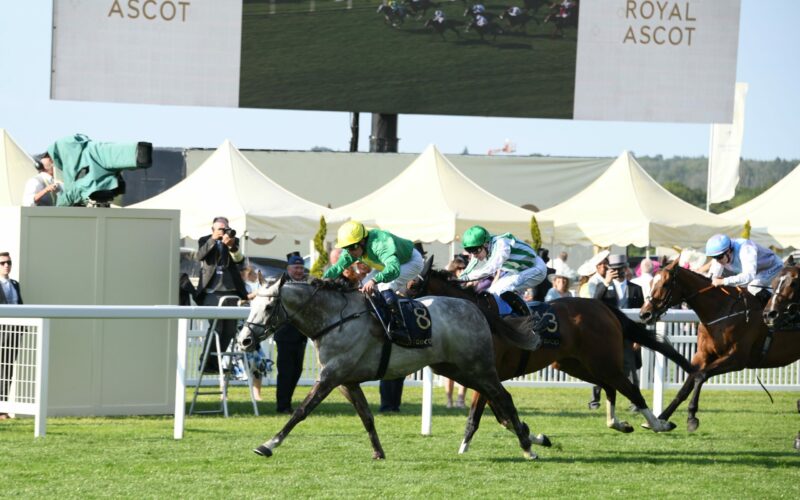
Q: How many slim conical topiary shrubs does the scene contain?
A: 3